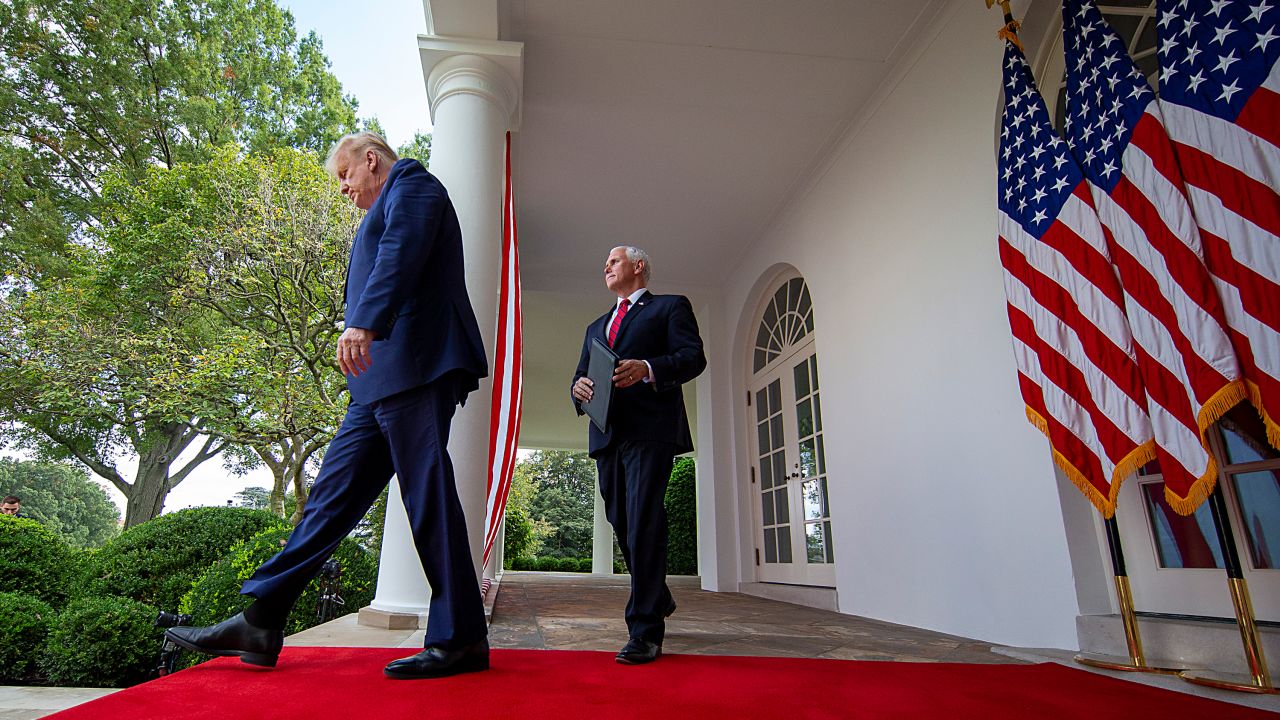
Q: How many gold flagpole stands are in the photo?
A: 2